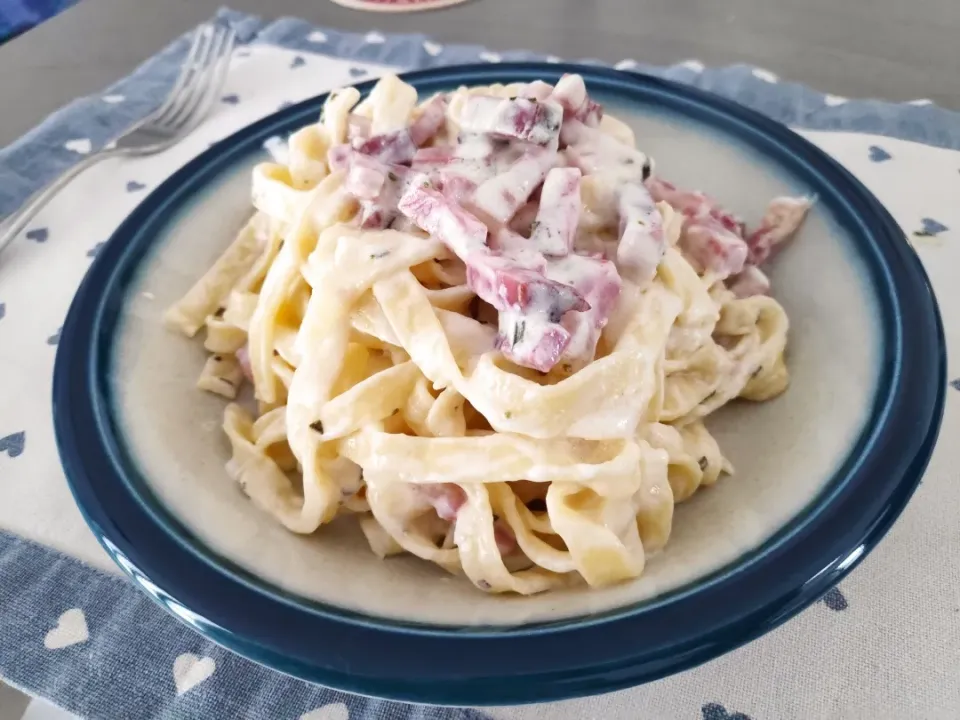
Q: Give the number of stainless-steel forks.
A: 1